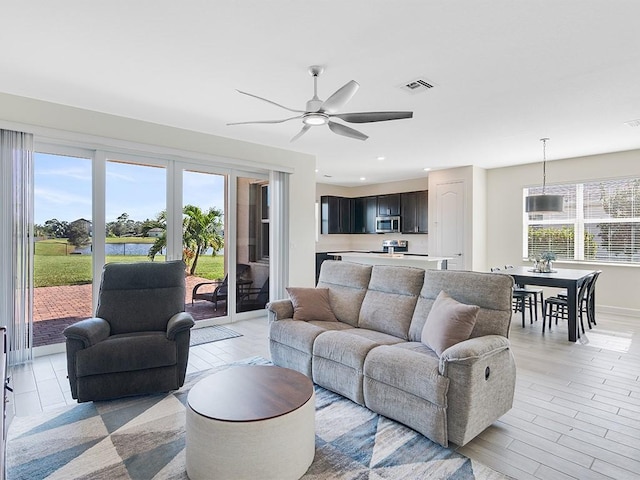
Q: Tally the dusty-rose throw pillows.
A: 2